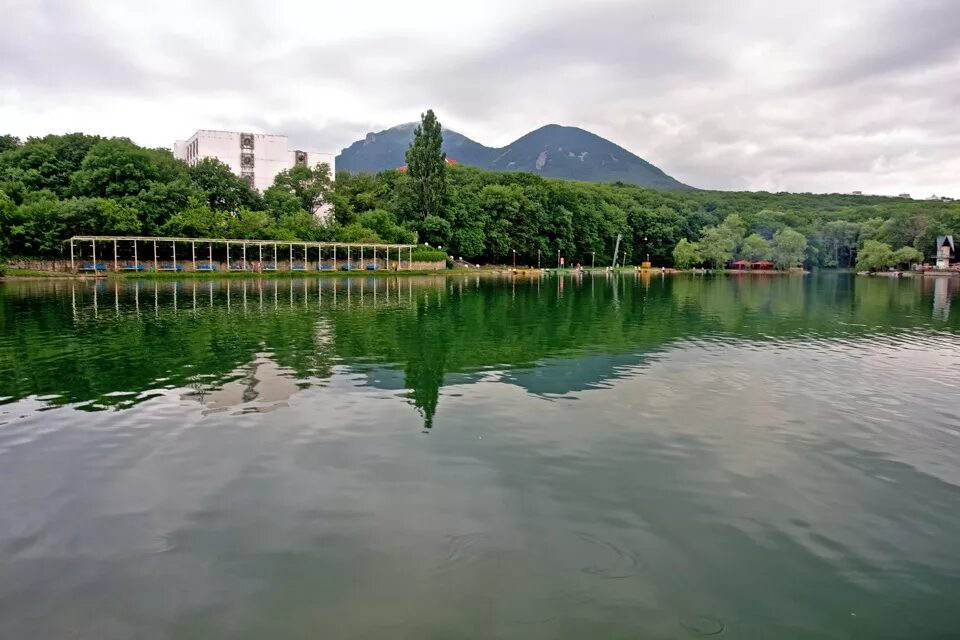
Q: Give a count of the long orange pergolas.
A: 0